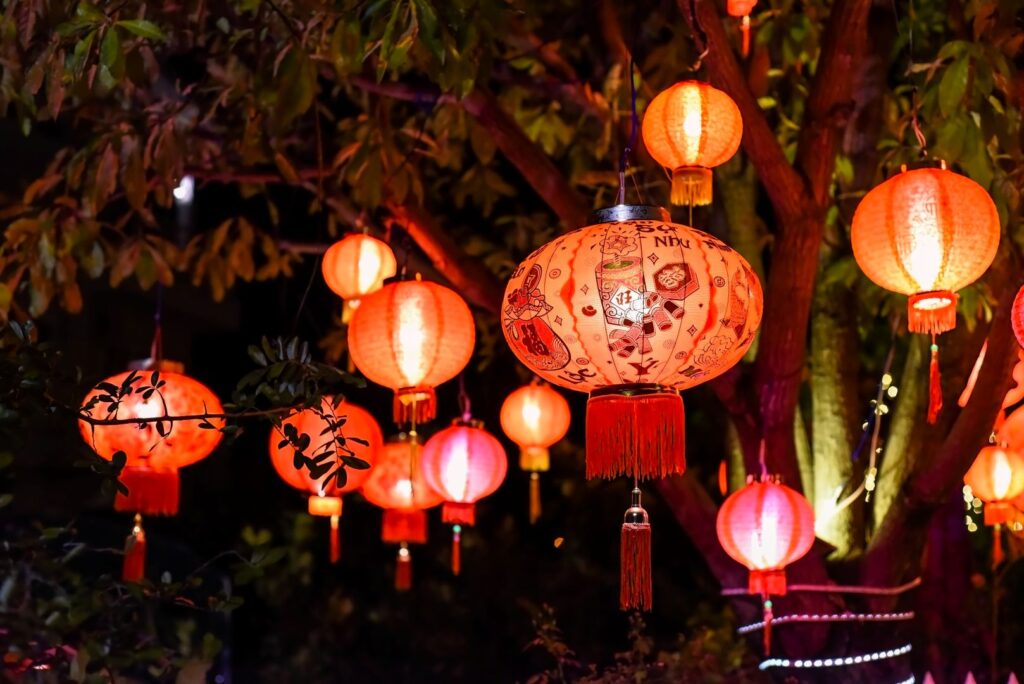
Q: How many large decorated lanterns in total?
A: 1